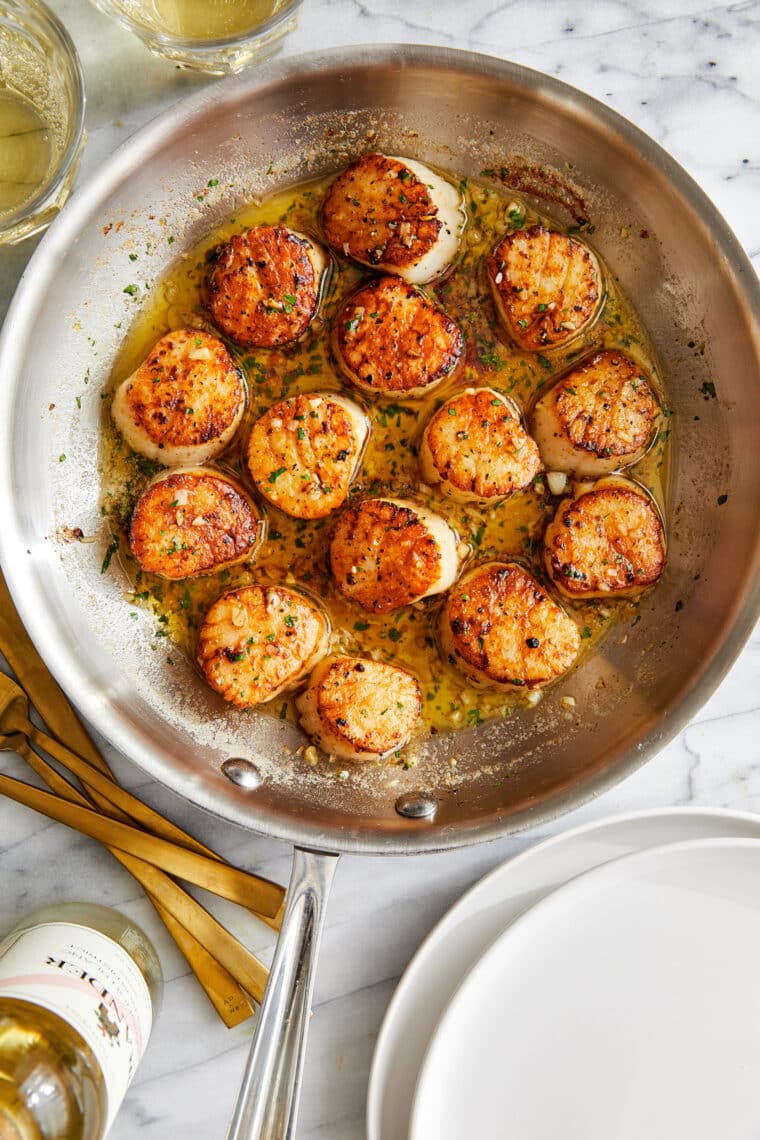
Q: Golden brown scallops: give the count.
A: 14